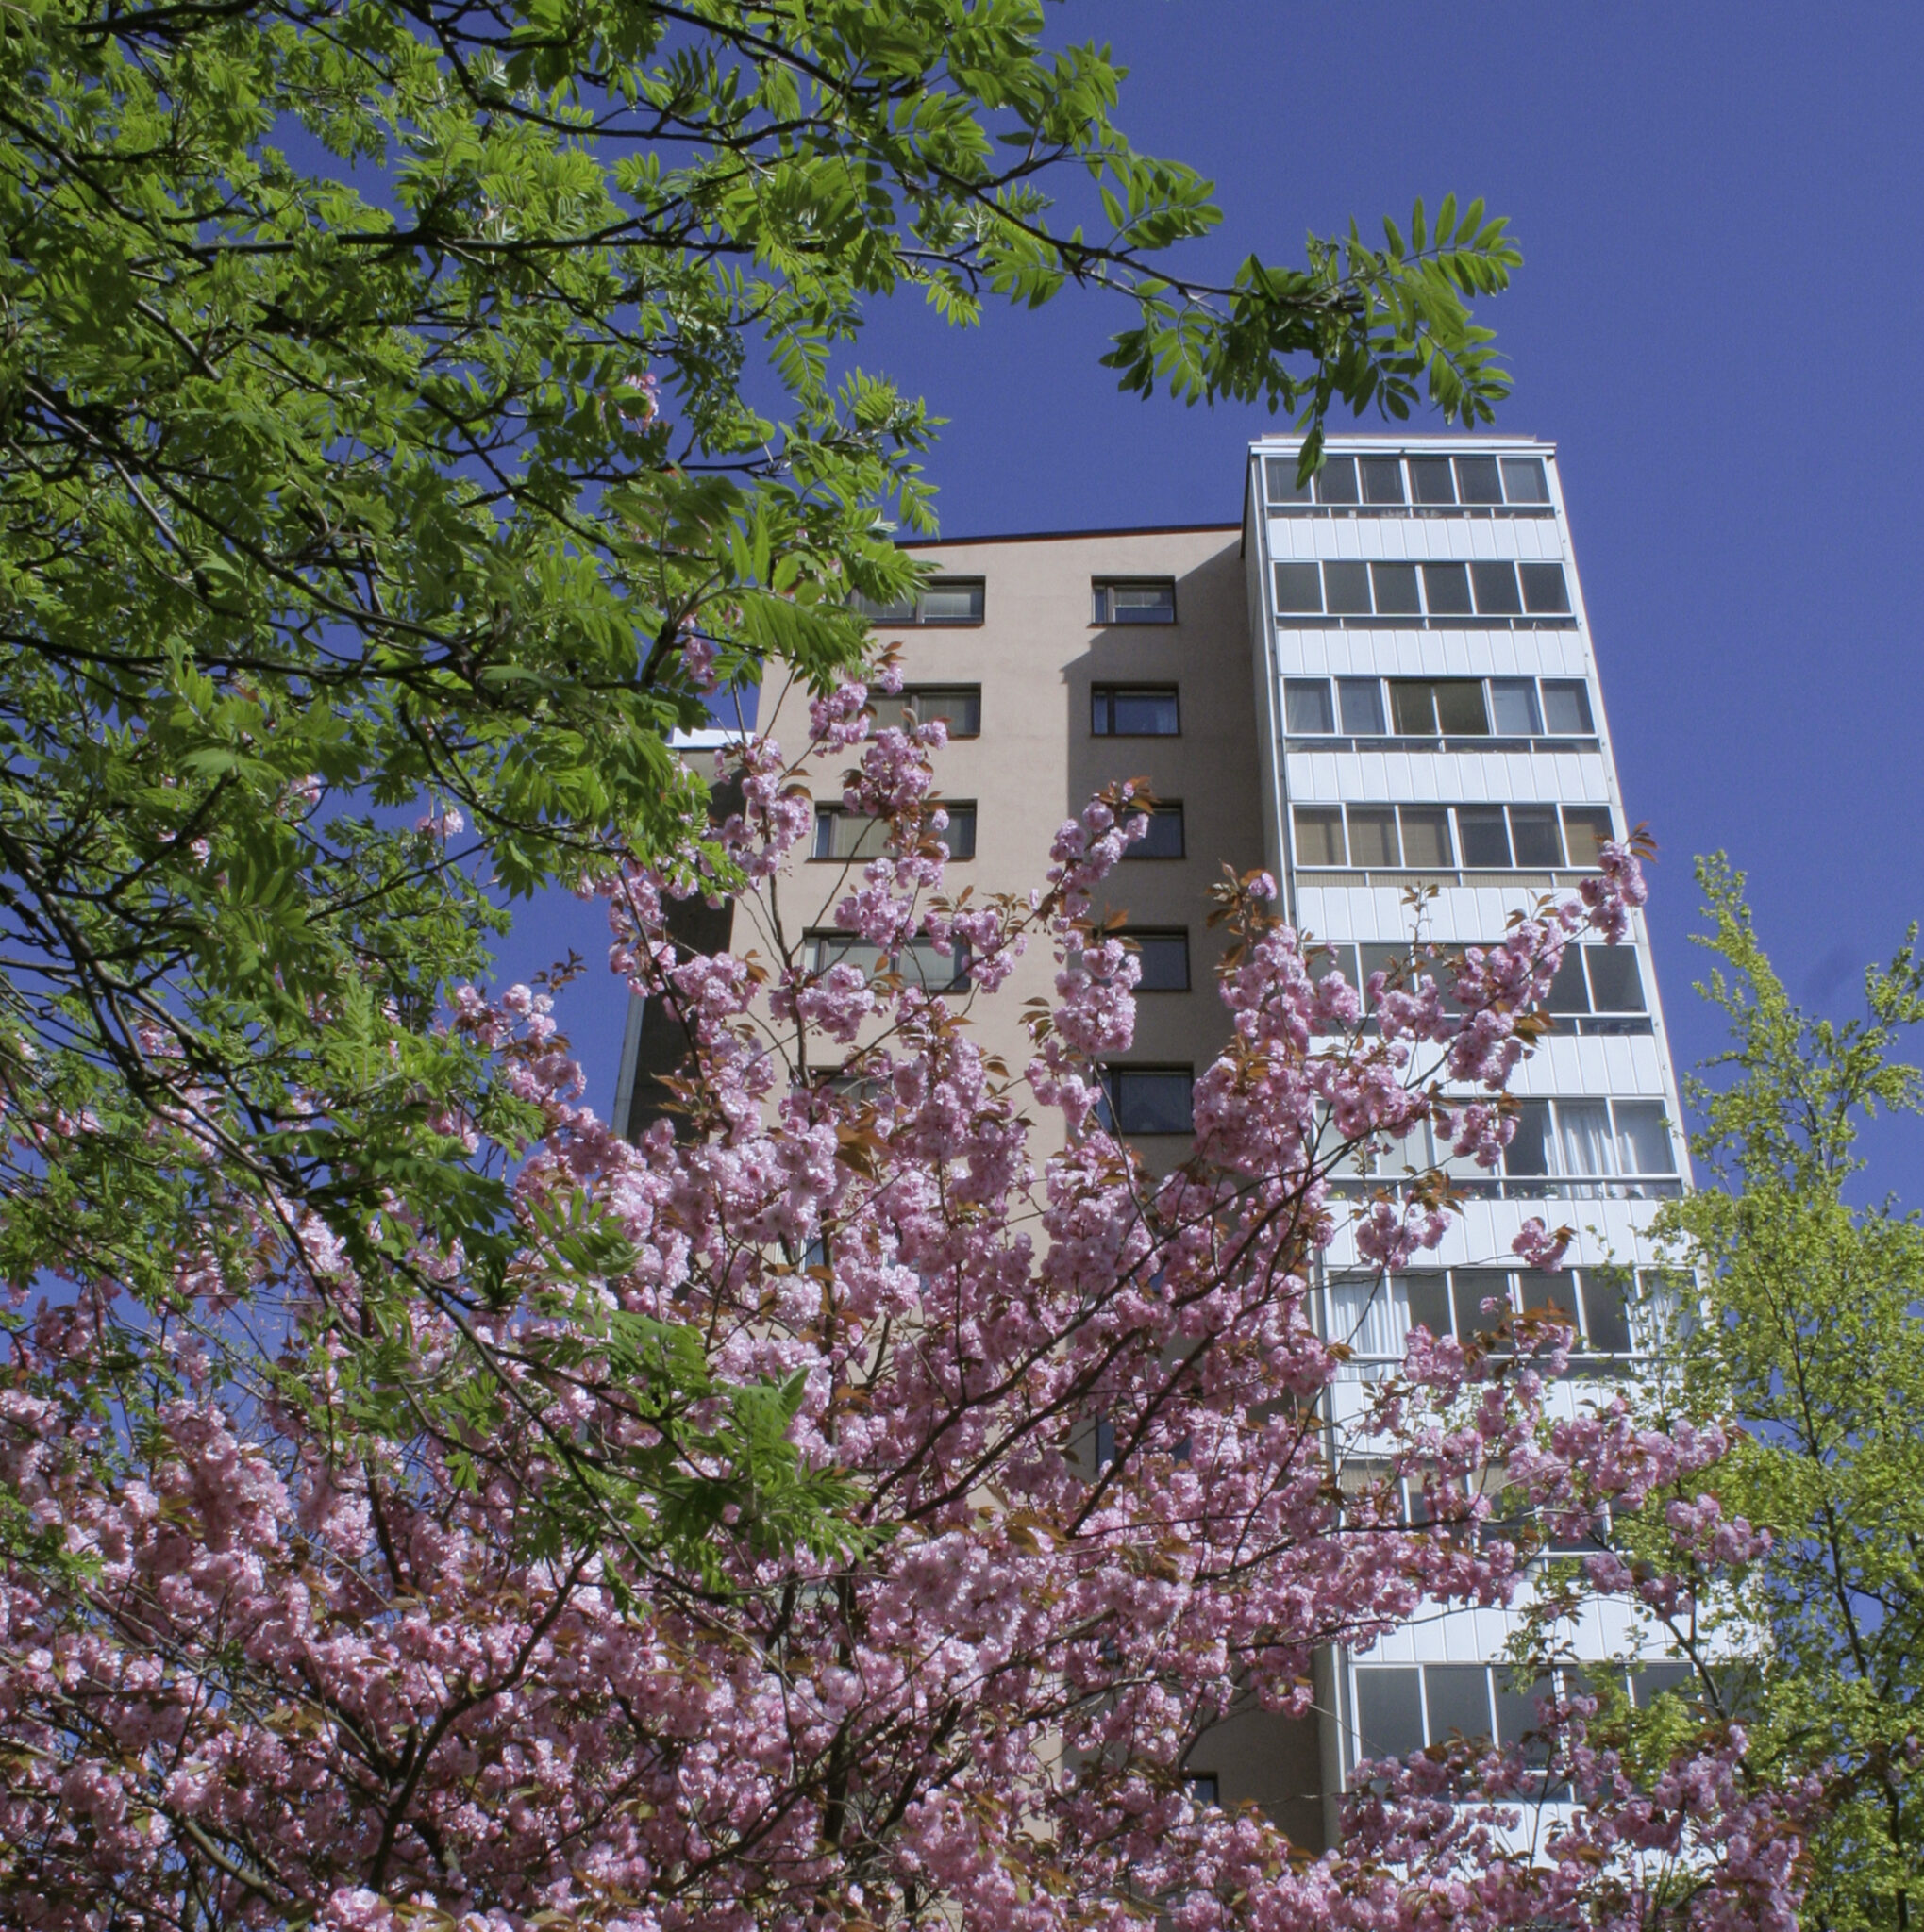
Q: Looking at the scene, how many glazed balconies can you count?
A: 9